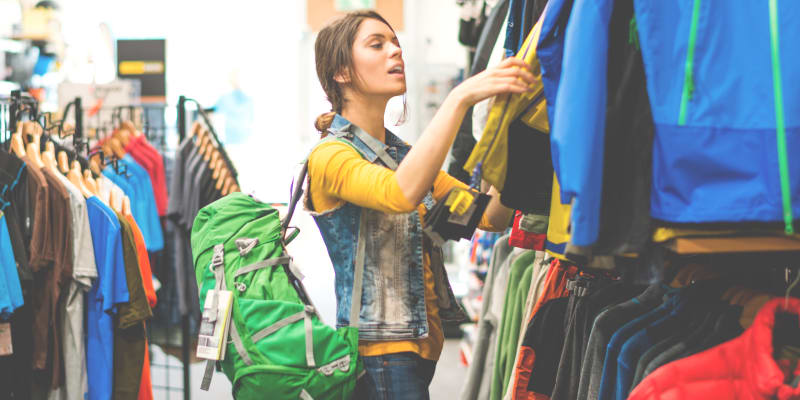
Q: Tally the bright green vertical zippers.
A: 2